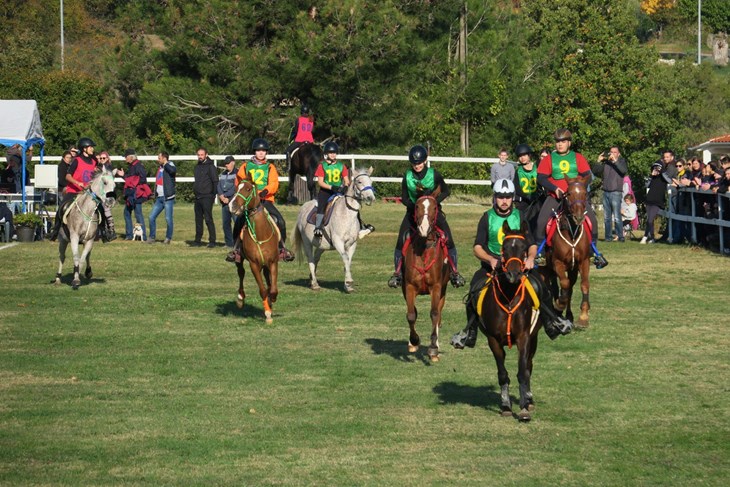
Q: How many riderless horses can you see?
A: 0